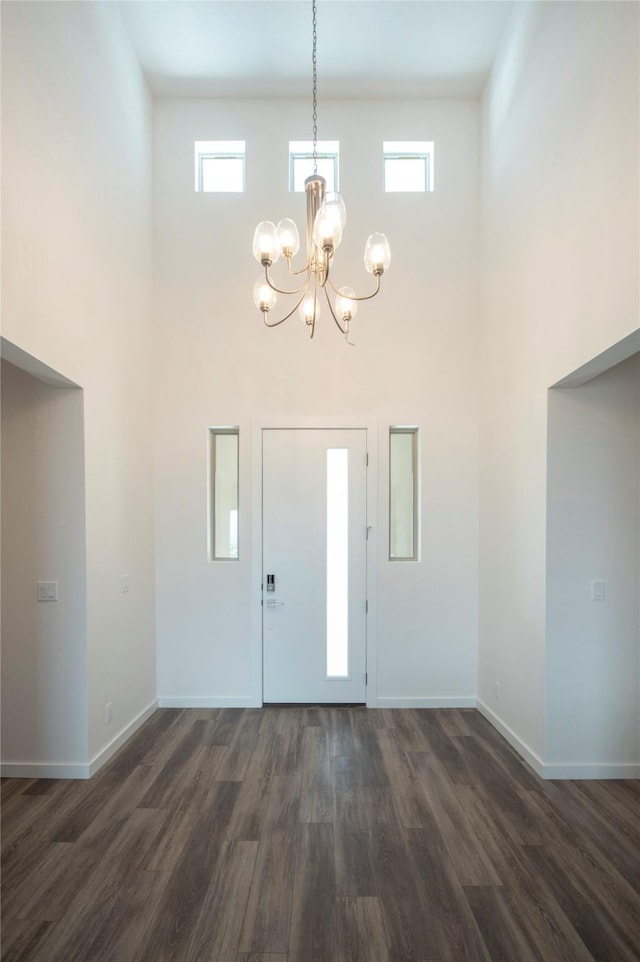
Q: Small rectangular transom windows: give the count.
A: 3